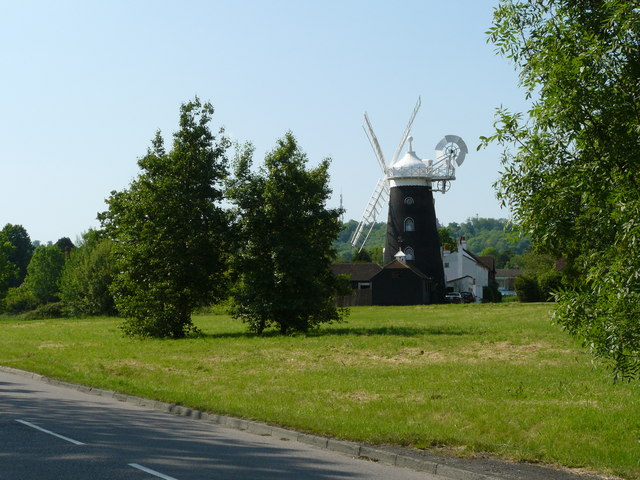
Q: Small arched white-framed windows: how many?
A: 3